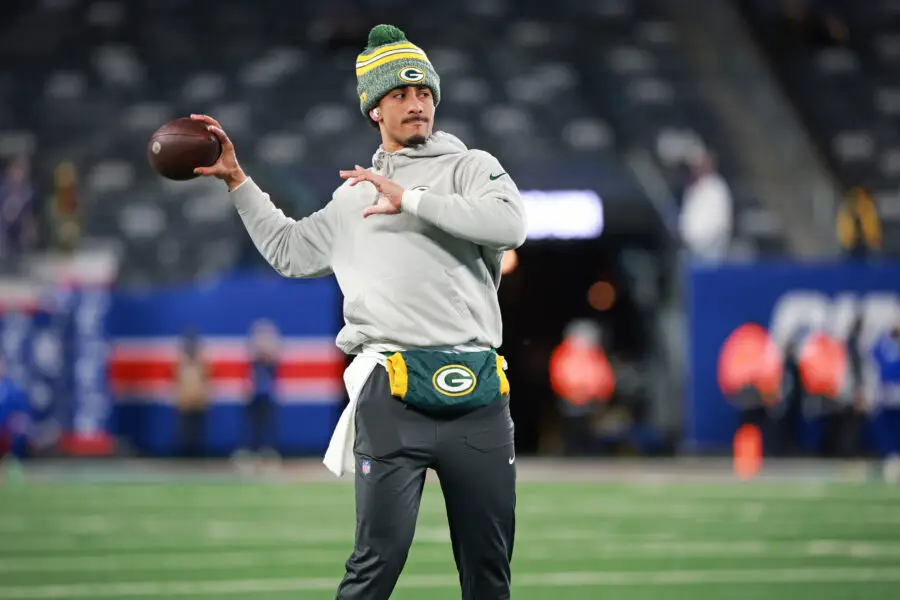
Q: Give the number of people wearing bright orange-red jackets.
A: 3